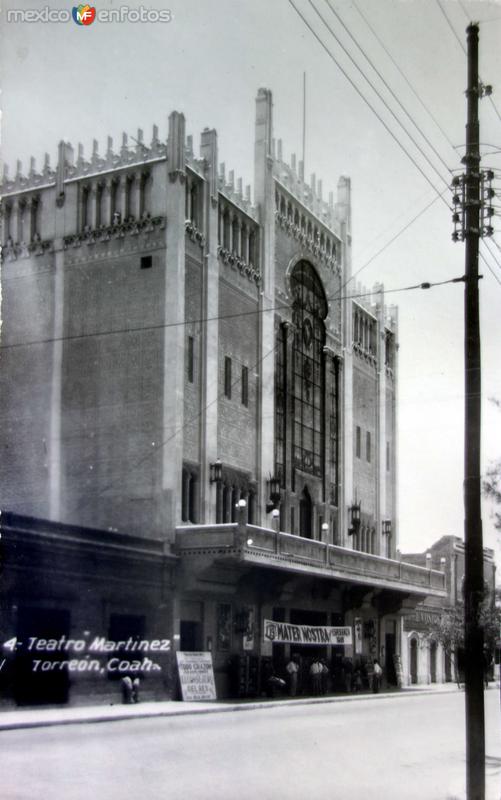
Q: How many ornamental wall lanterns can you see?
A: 4